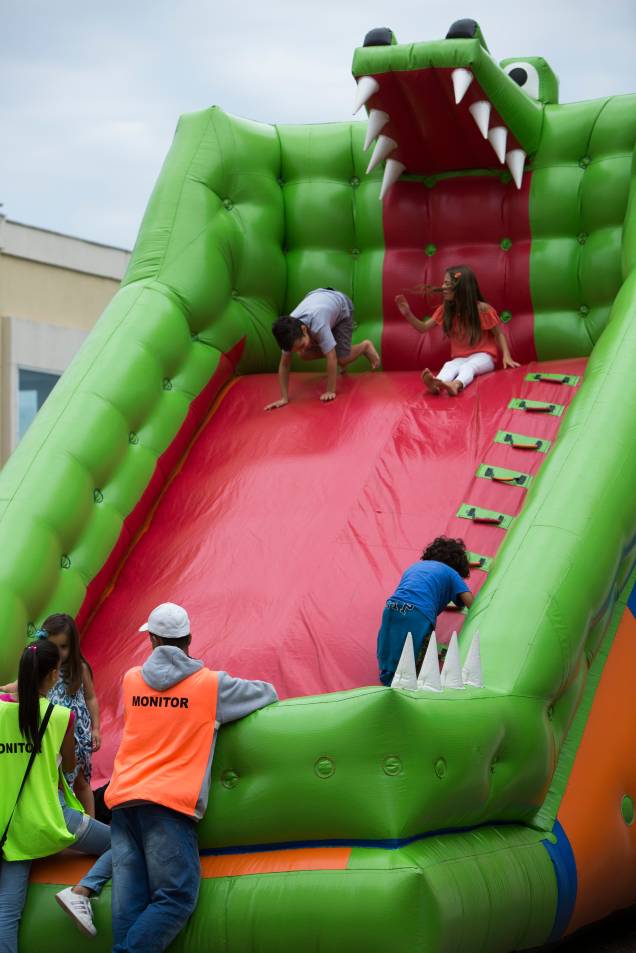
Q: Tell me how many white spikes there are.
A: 12